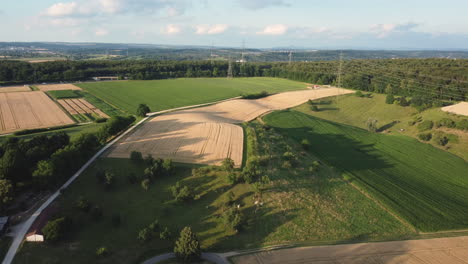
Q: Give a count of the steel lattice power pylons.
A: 5